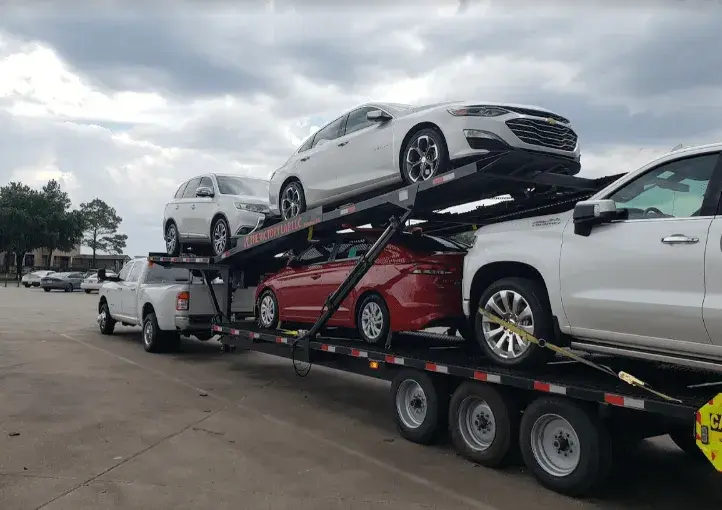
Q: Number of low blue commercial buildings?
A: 0